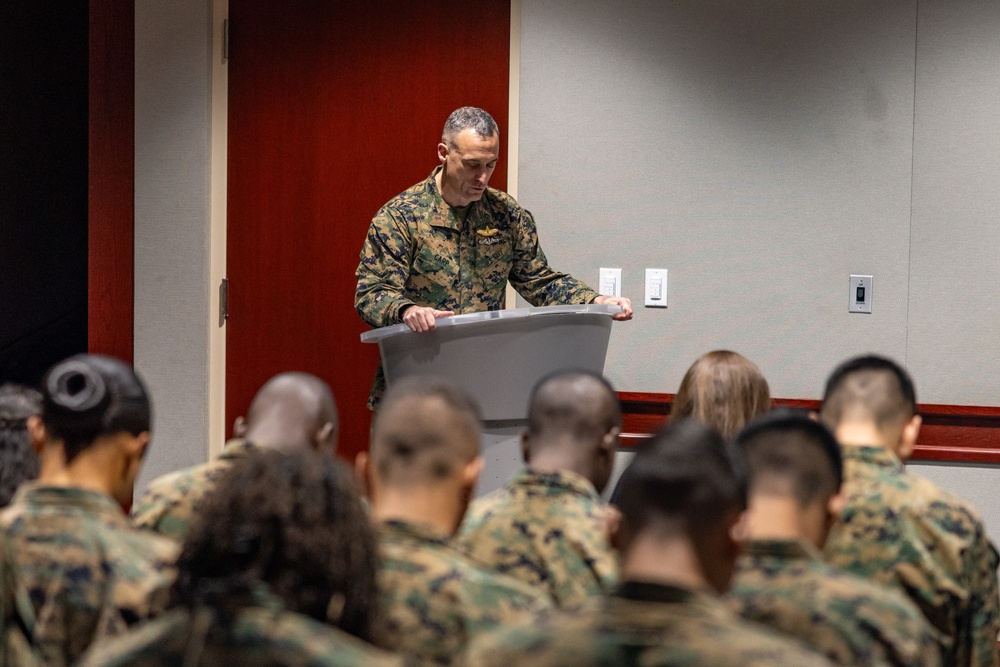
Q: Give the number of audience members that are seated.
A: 10